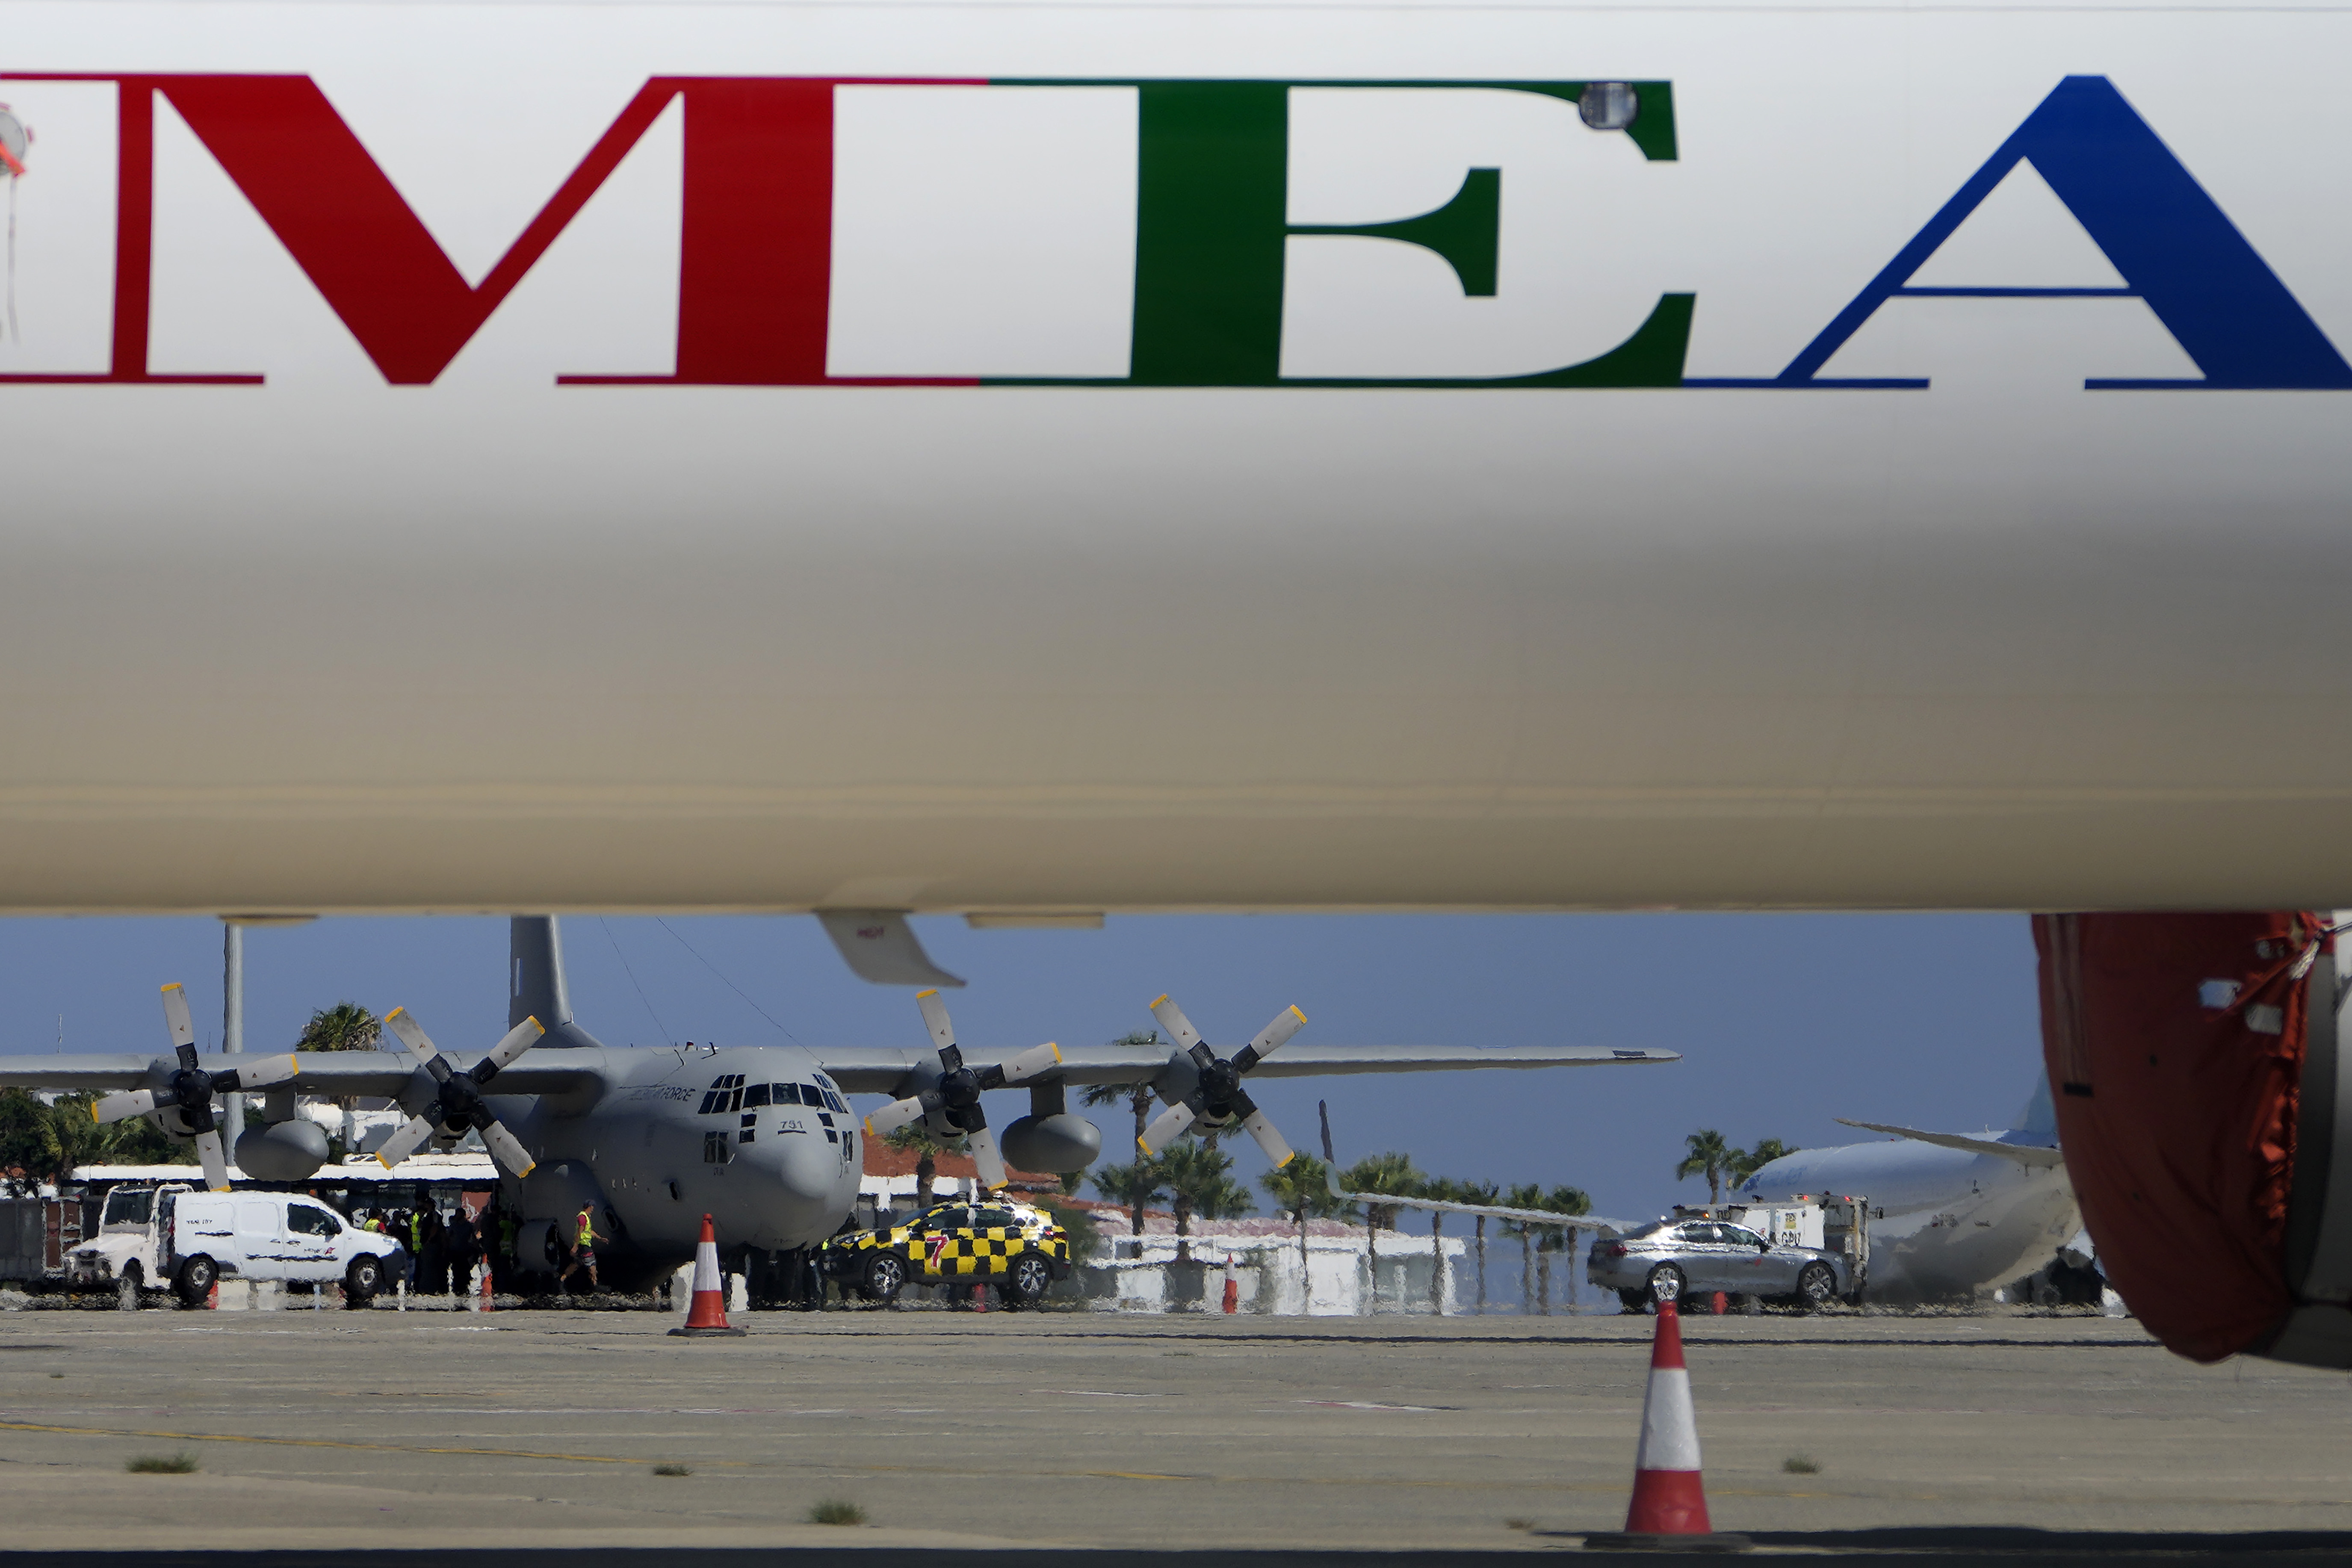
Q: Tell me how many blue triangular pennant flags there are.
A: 0